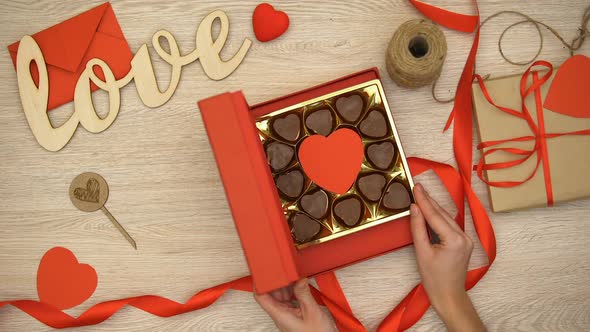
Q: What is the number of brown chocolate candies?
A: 12